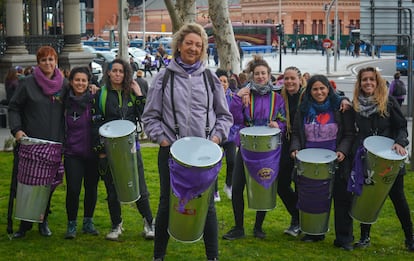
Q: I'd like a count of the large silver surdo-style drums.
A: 6